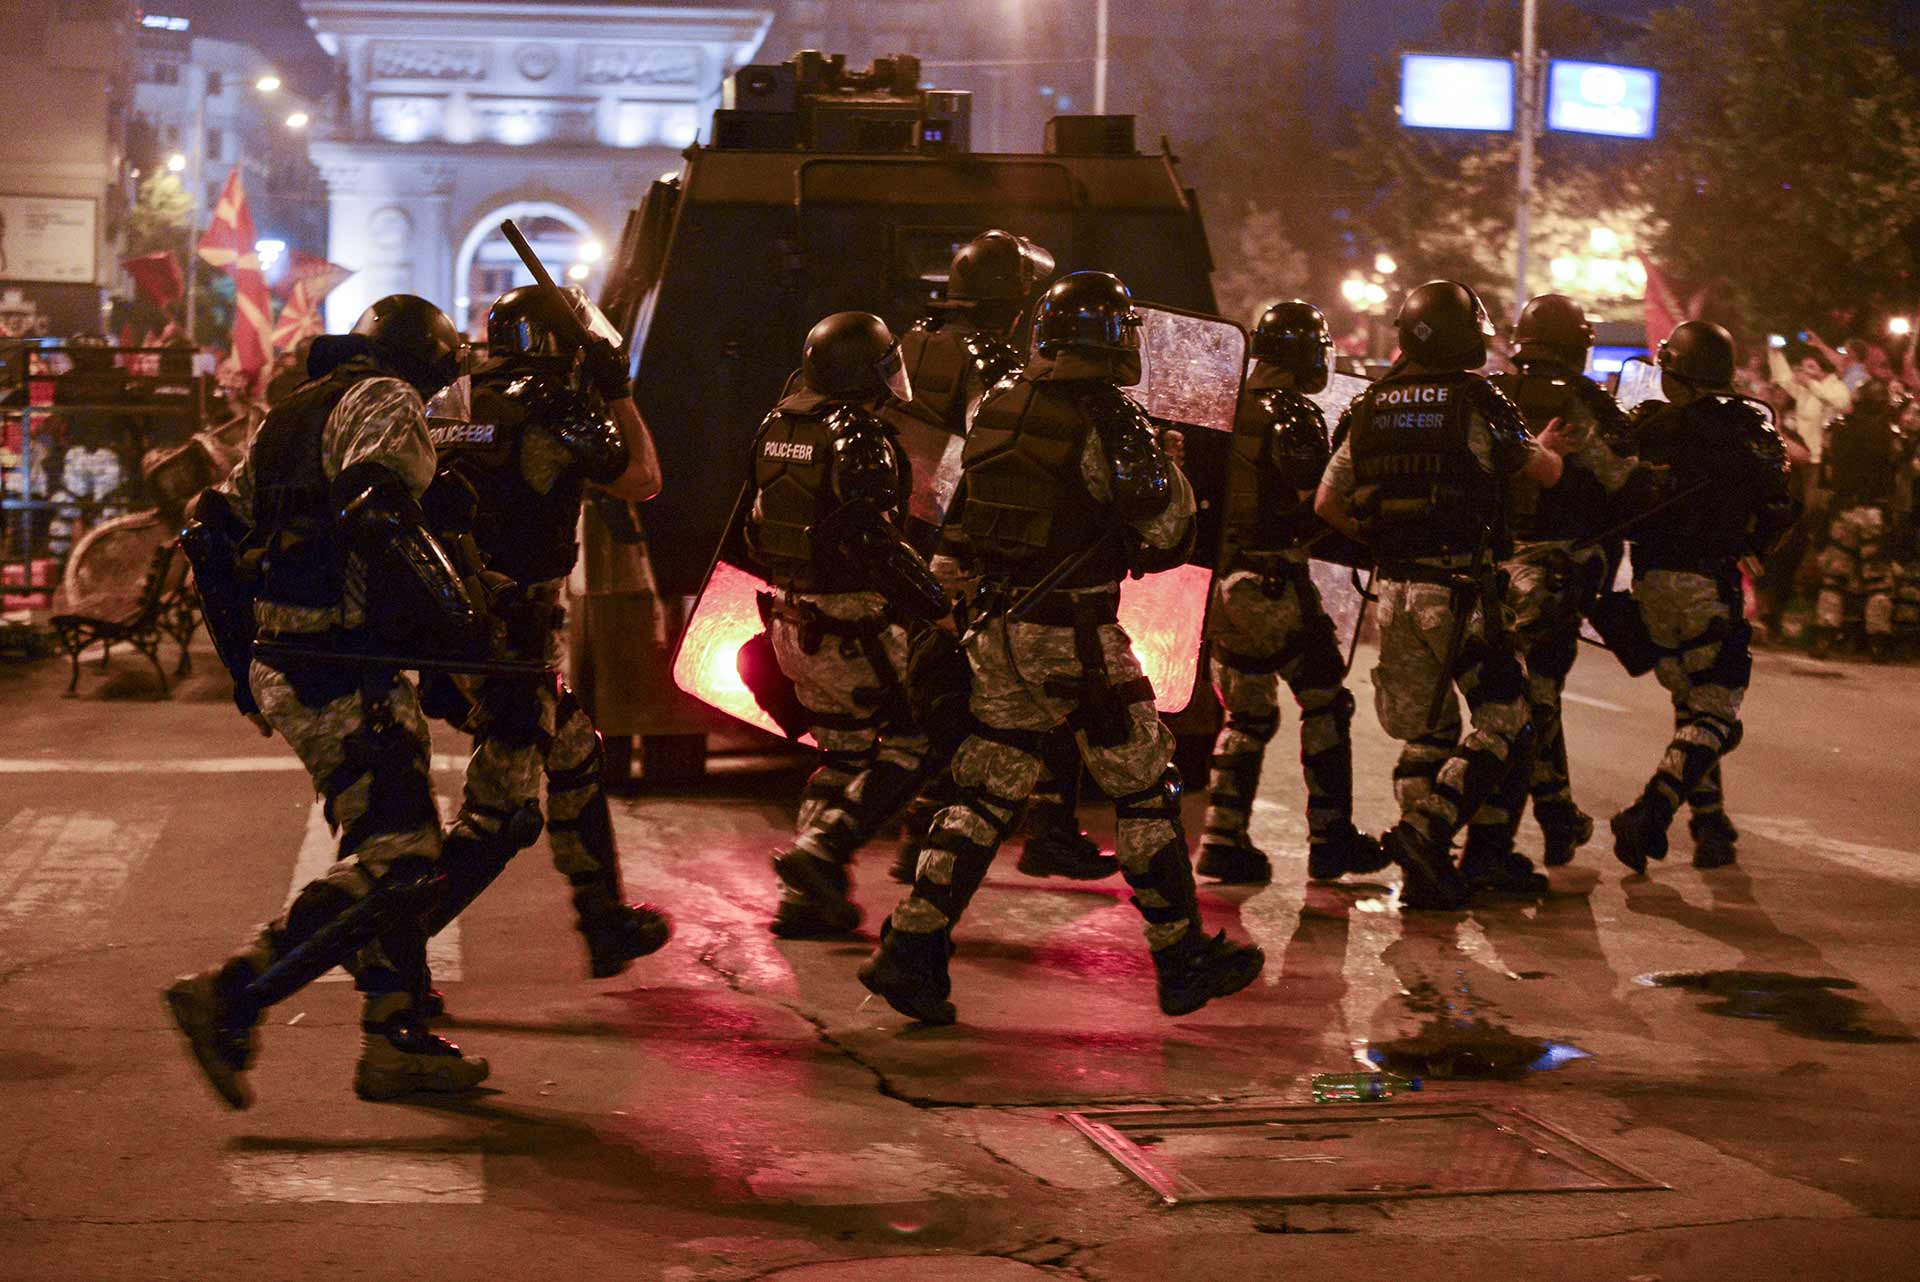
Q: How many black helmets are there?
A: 9